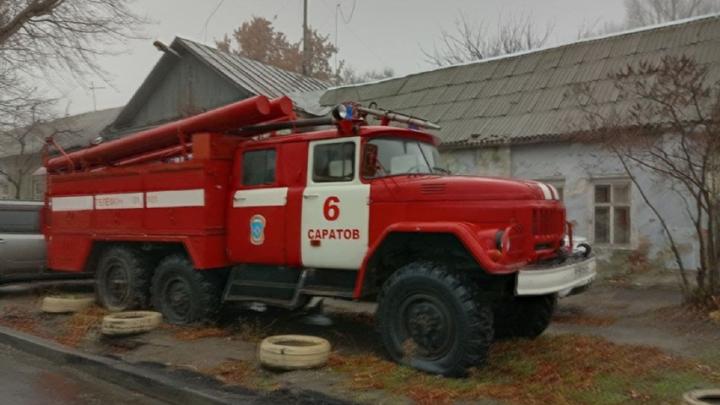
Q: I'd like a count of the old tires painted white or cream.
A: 4